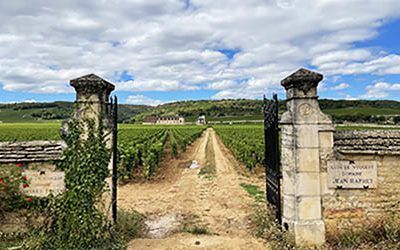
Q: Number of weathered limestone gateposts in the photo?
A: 2